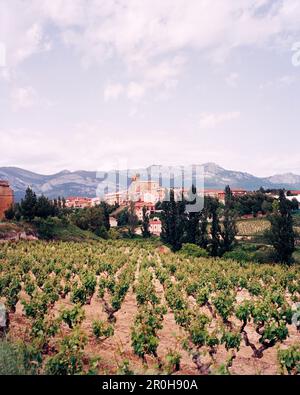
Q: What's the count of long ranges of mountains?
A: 1